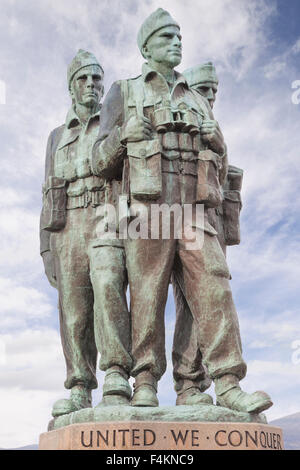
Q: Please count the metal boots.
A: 5